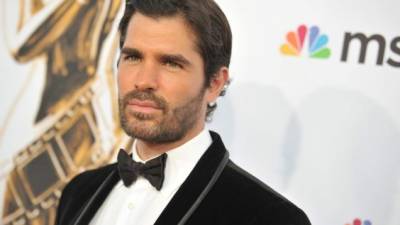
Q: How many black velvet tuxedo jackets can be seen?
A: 1